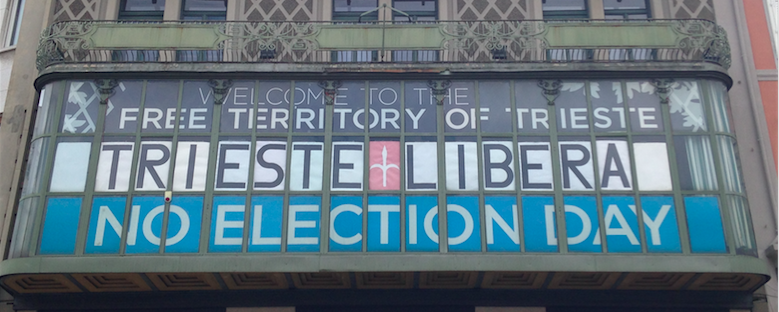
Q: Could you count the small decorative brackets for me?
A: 6